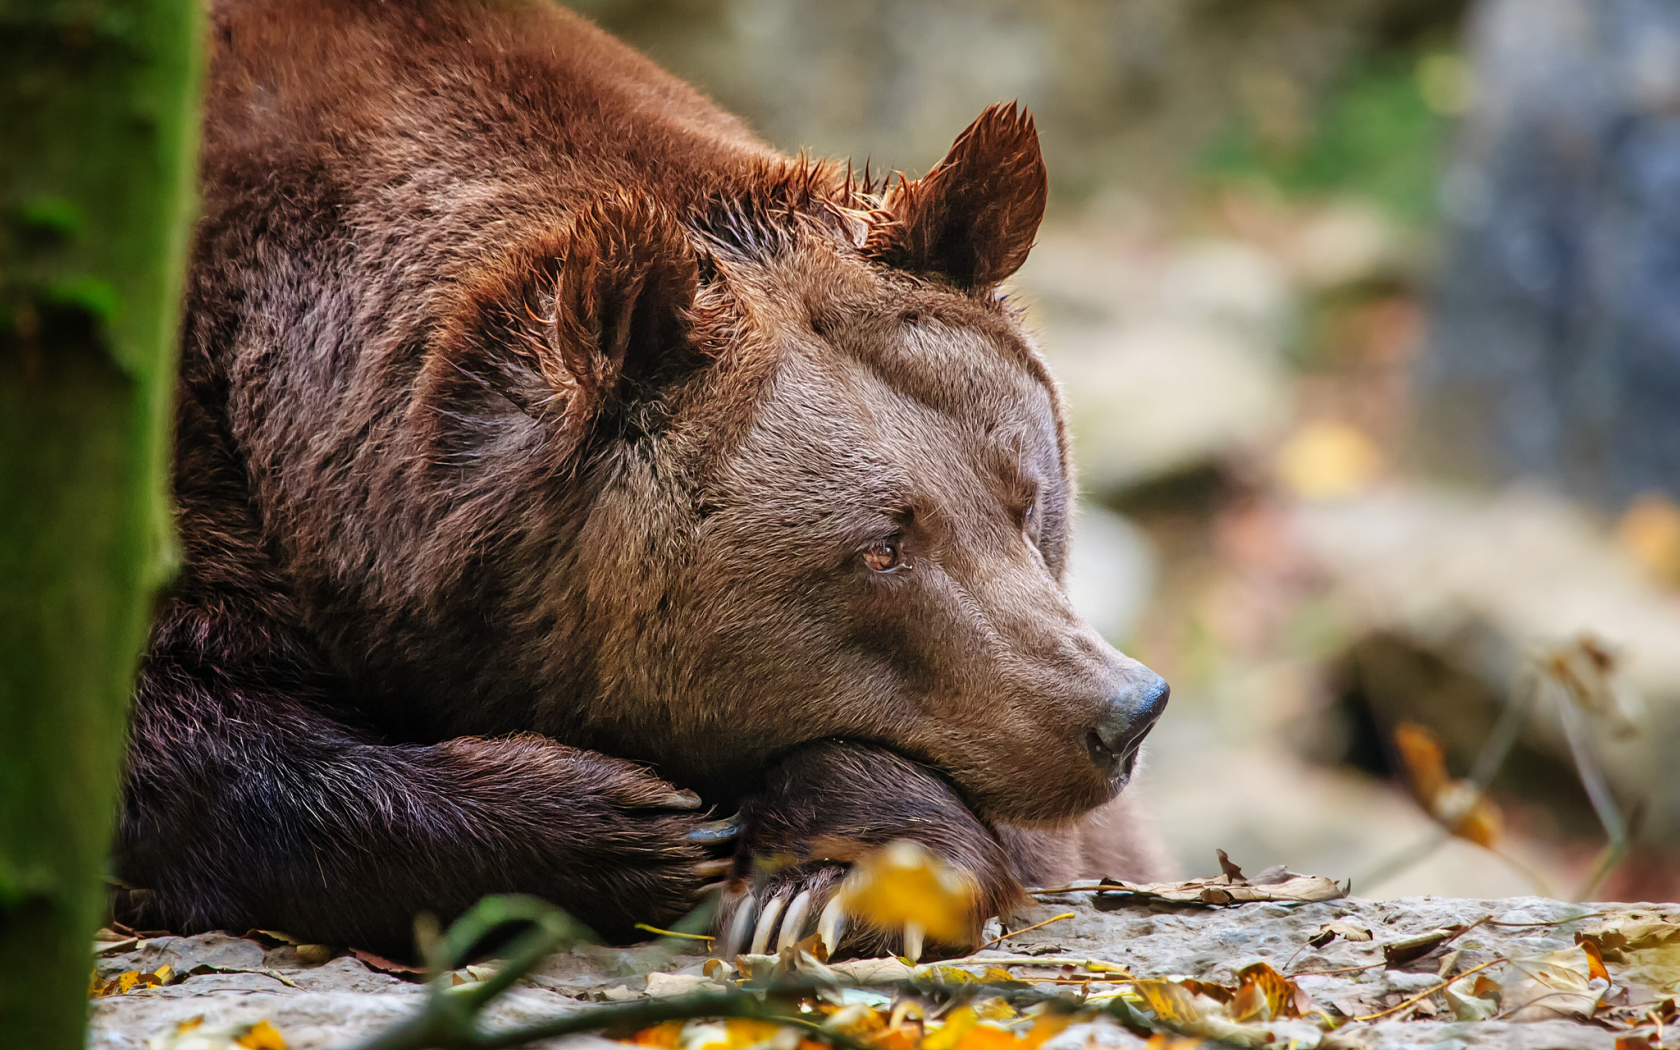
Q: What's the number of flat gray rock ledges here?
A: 1